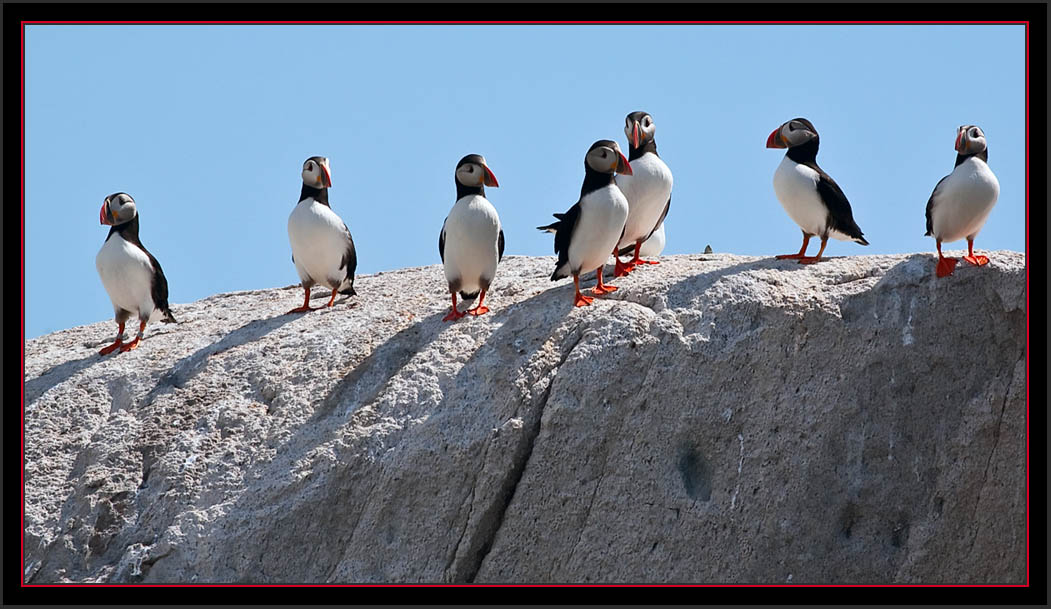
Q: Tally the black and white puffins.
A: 7